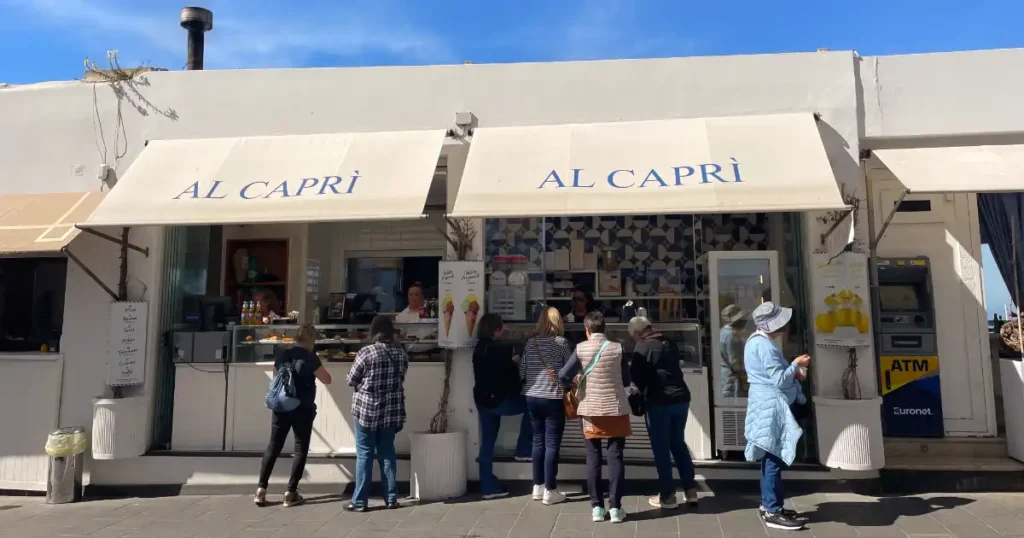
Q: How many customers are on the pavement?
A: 7